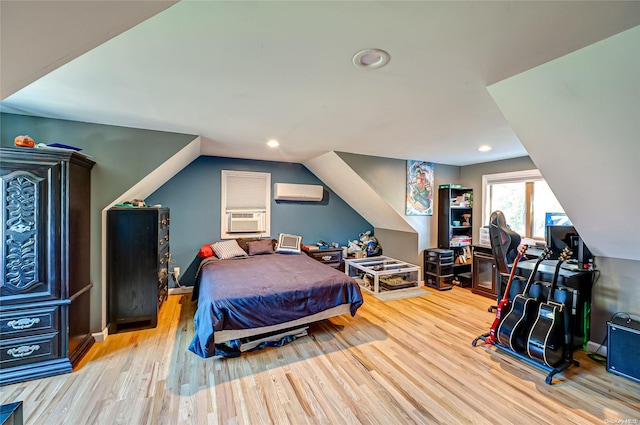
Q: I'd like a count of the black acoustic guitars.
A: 2